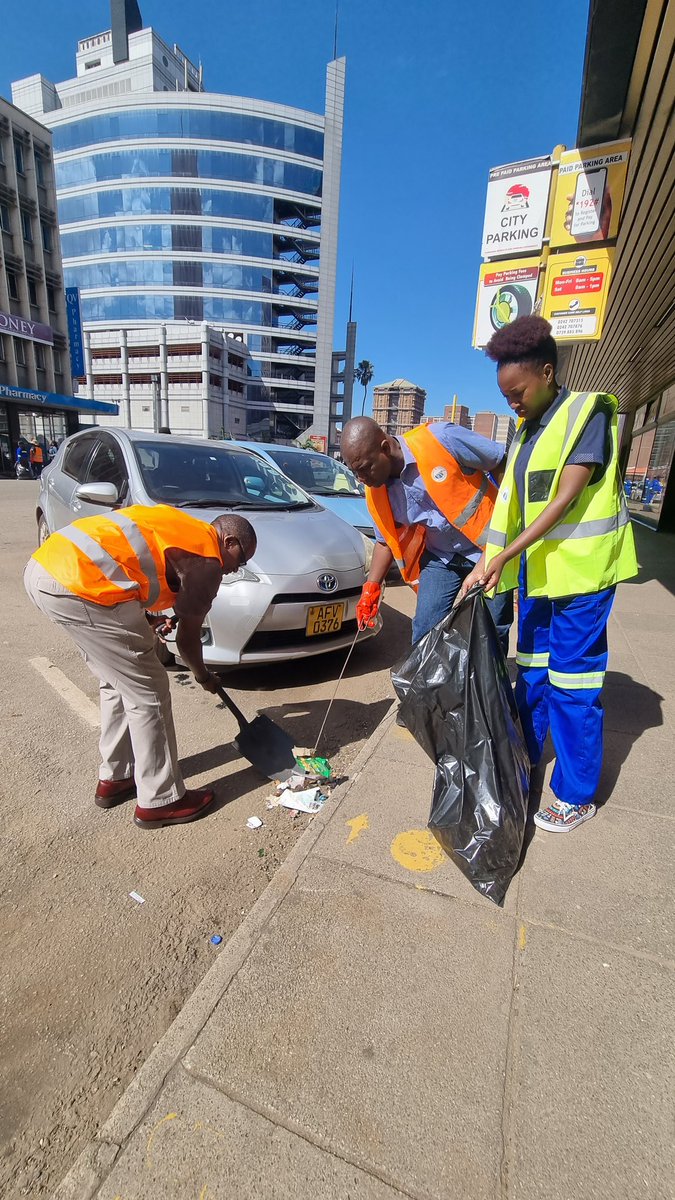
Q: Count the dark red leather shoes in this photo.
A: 2